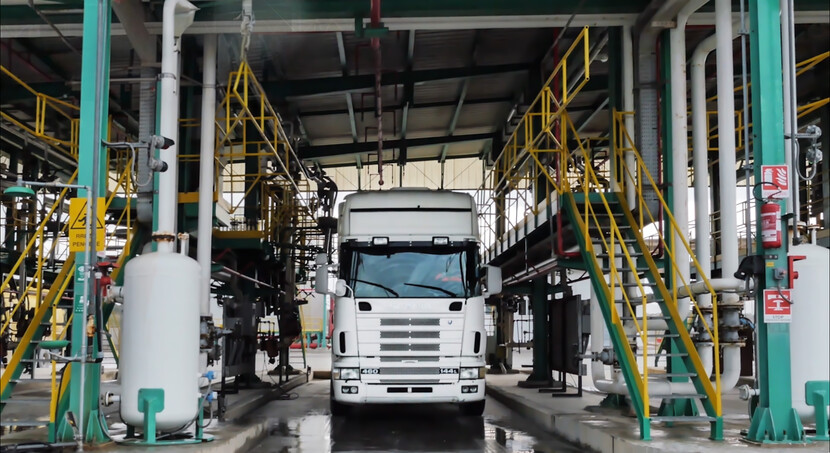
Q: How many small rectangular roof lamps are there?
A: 2